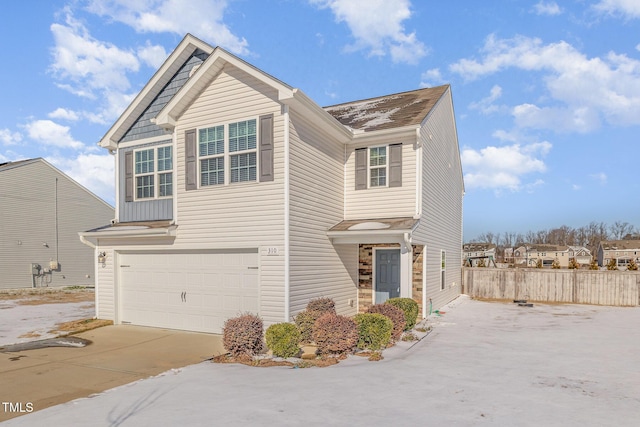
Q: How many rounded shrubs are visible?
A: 8